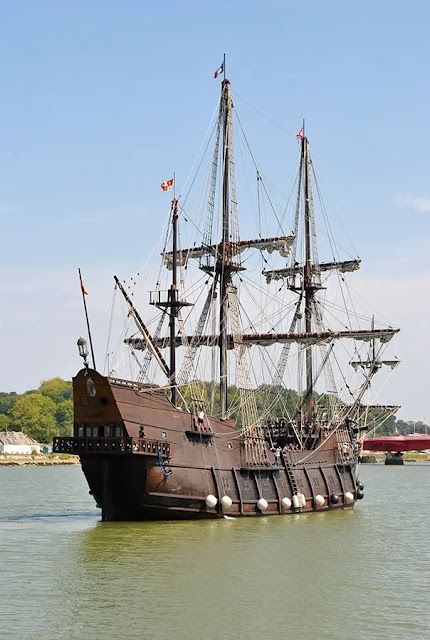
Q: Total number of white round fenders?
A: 6